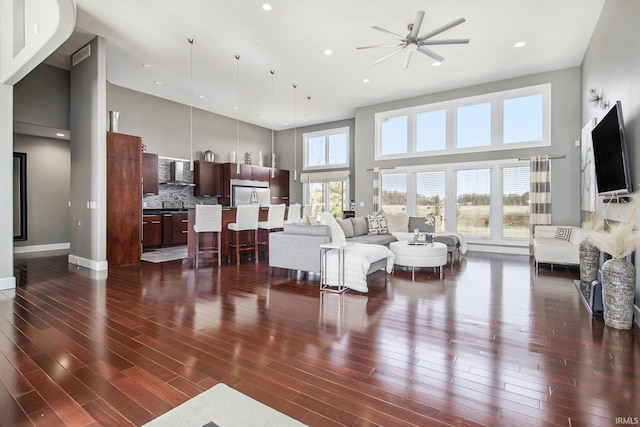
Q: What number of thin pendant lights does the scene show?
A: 5